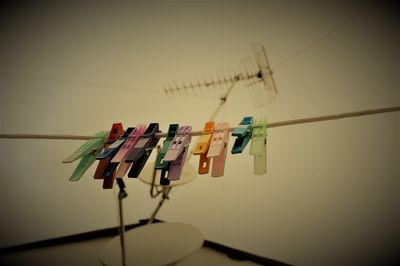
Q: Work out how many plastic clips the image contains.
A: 11